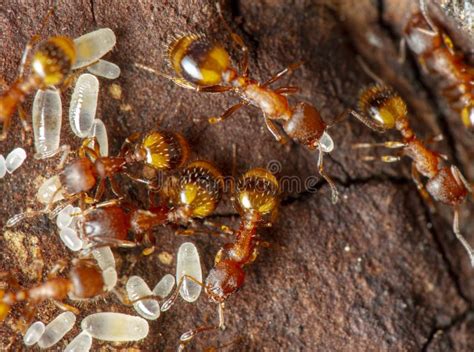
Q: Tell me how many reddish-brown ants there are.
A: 8